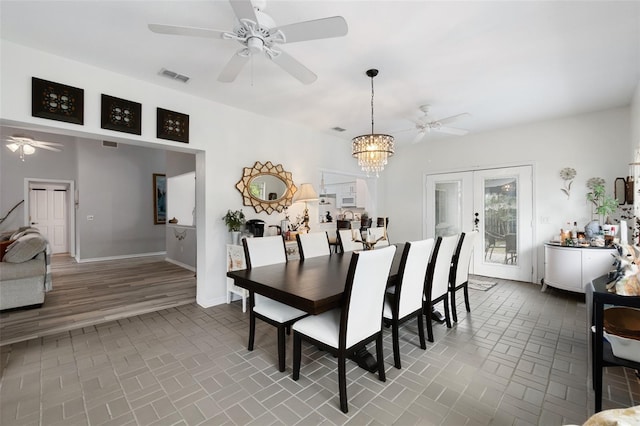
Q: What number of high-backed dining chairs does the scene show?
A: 8